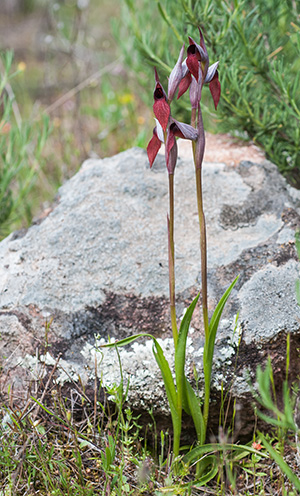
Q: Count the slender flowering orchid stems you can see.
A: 2